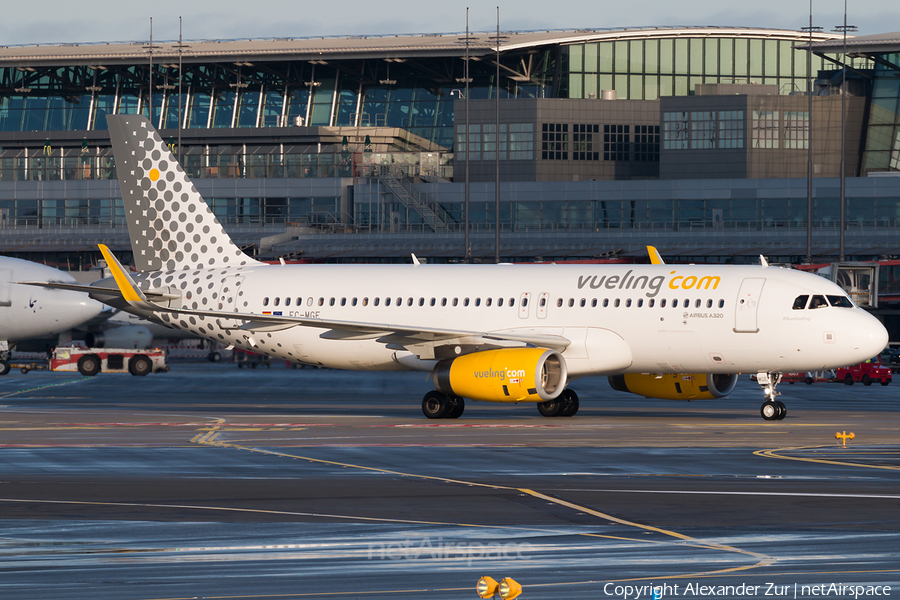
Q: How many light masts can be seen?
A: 6